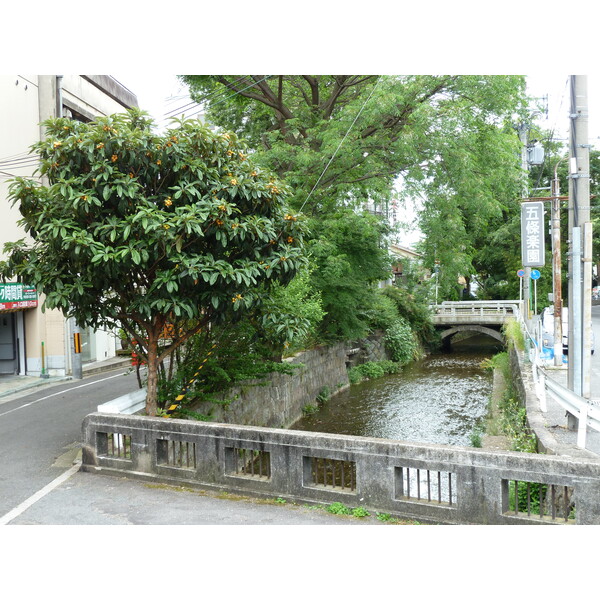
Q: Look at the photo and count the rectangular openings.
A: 6